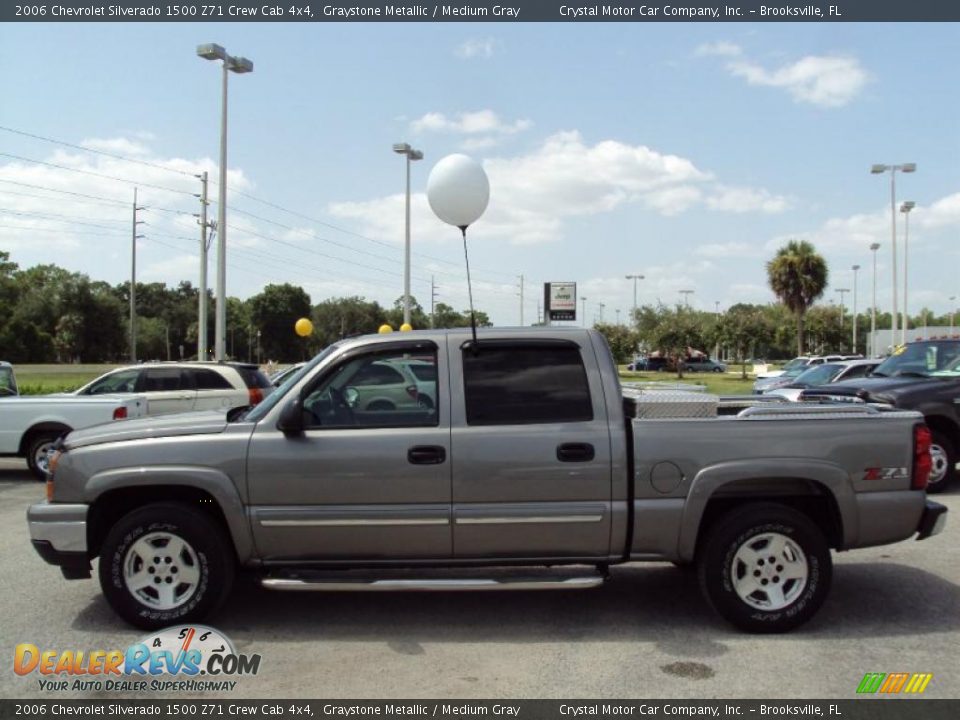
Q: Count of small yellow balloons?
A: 3